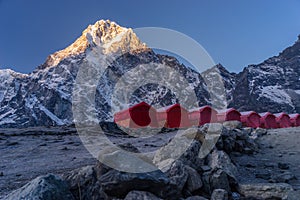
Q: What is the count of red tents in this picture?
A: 8